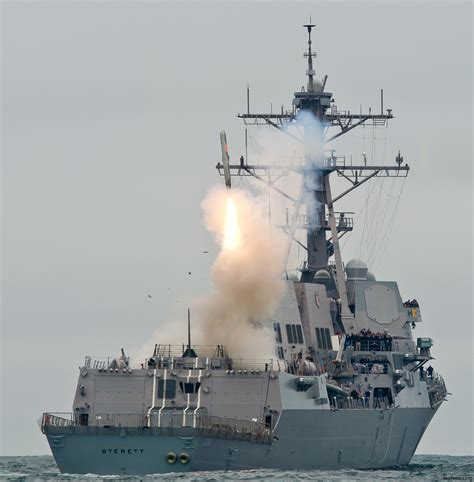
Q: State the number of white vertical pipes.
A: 4